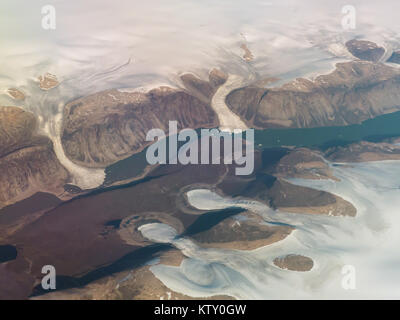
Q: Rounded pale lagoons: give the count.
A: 2